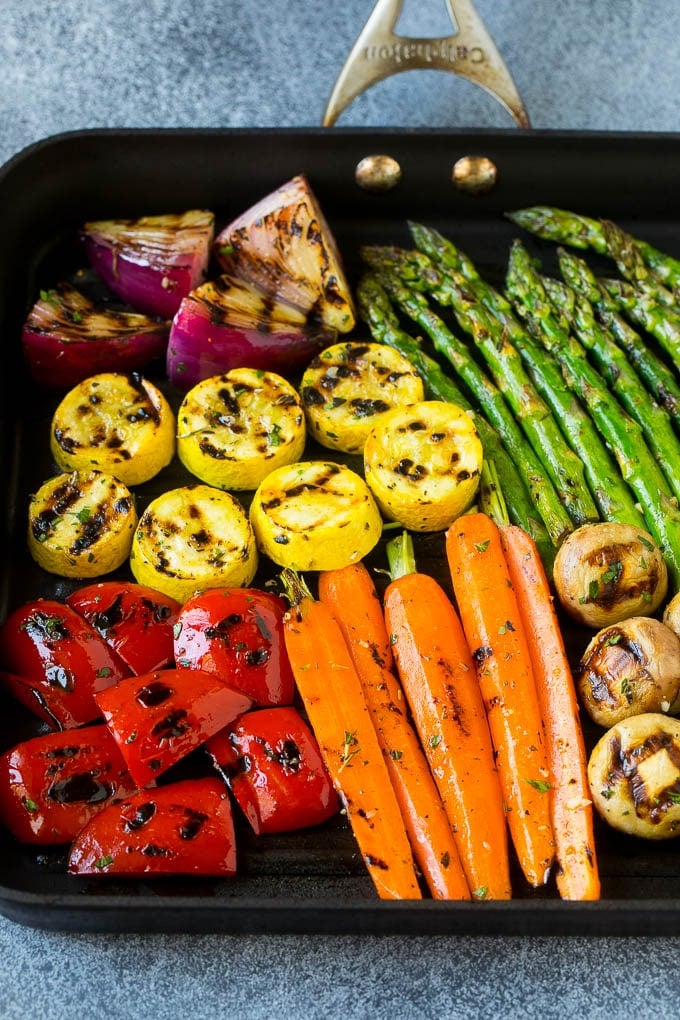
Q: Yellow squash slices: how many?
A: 7